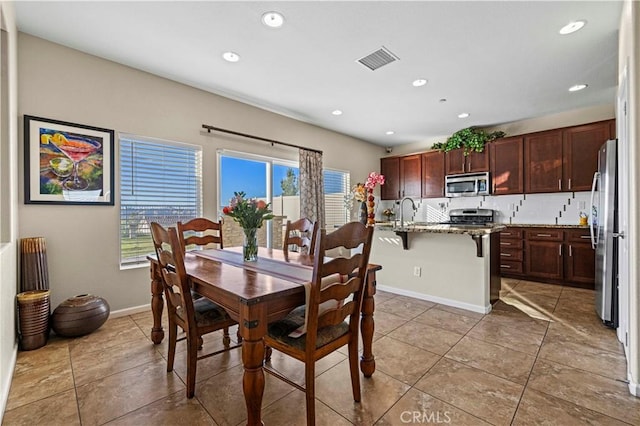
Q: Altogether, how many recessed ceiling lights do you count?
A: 8